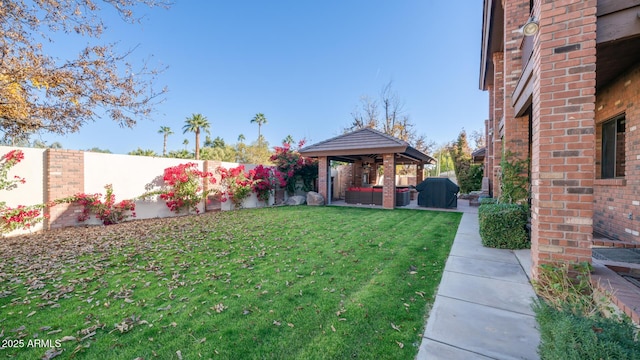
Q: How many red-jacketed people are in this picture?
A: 0